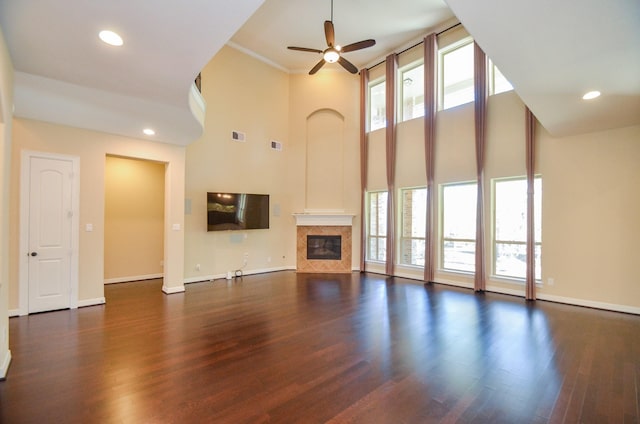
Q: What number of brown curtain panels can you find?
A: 5